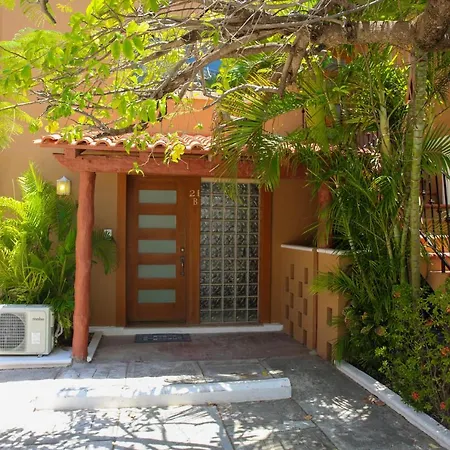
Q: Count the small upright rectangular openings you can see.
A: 12